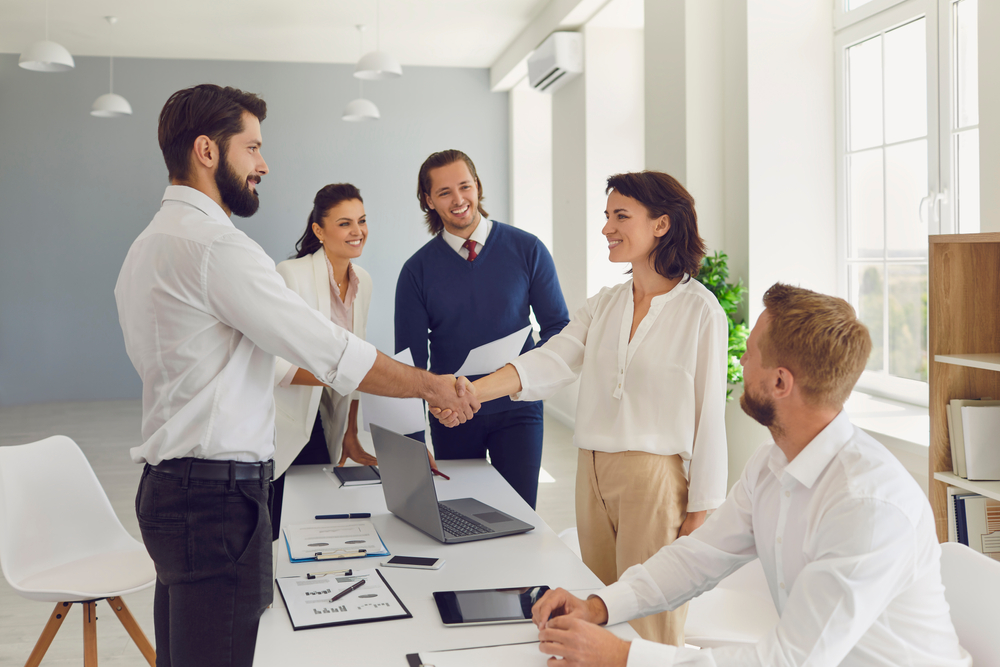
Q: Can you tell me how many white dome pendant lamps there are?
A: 4